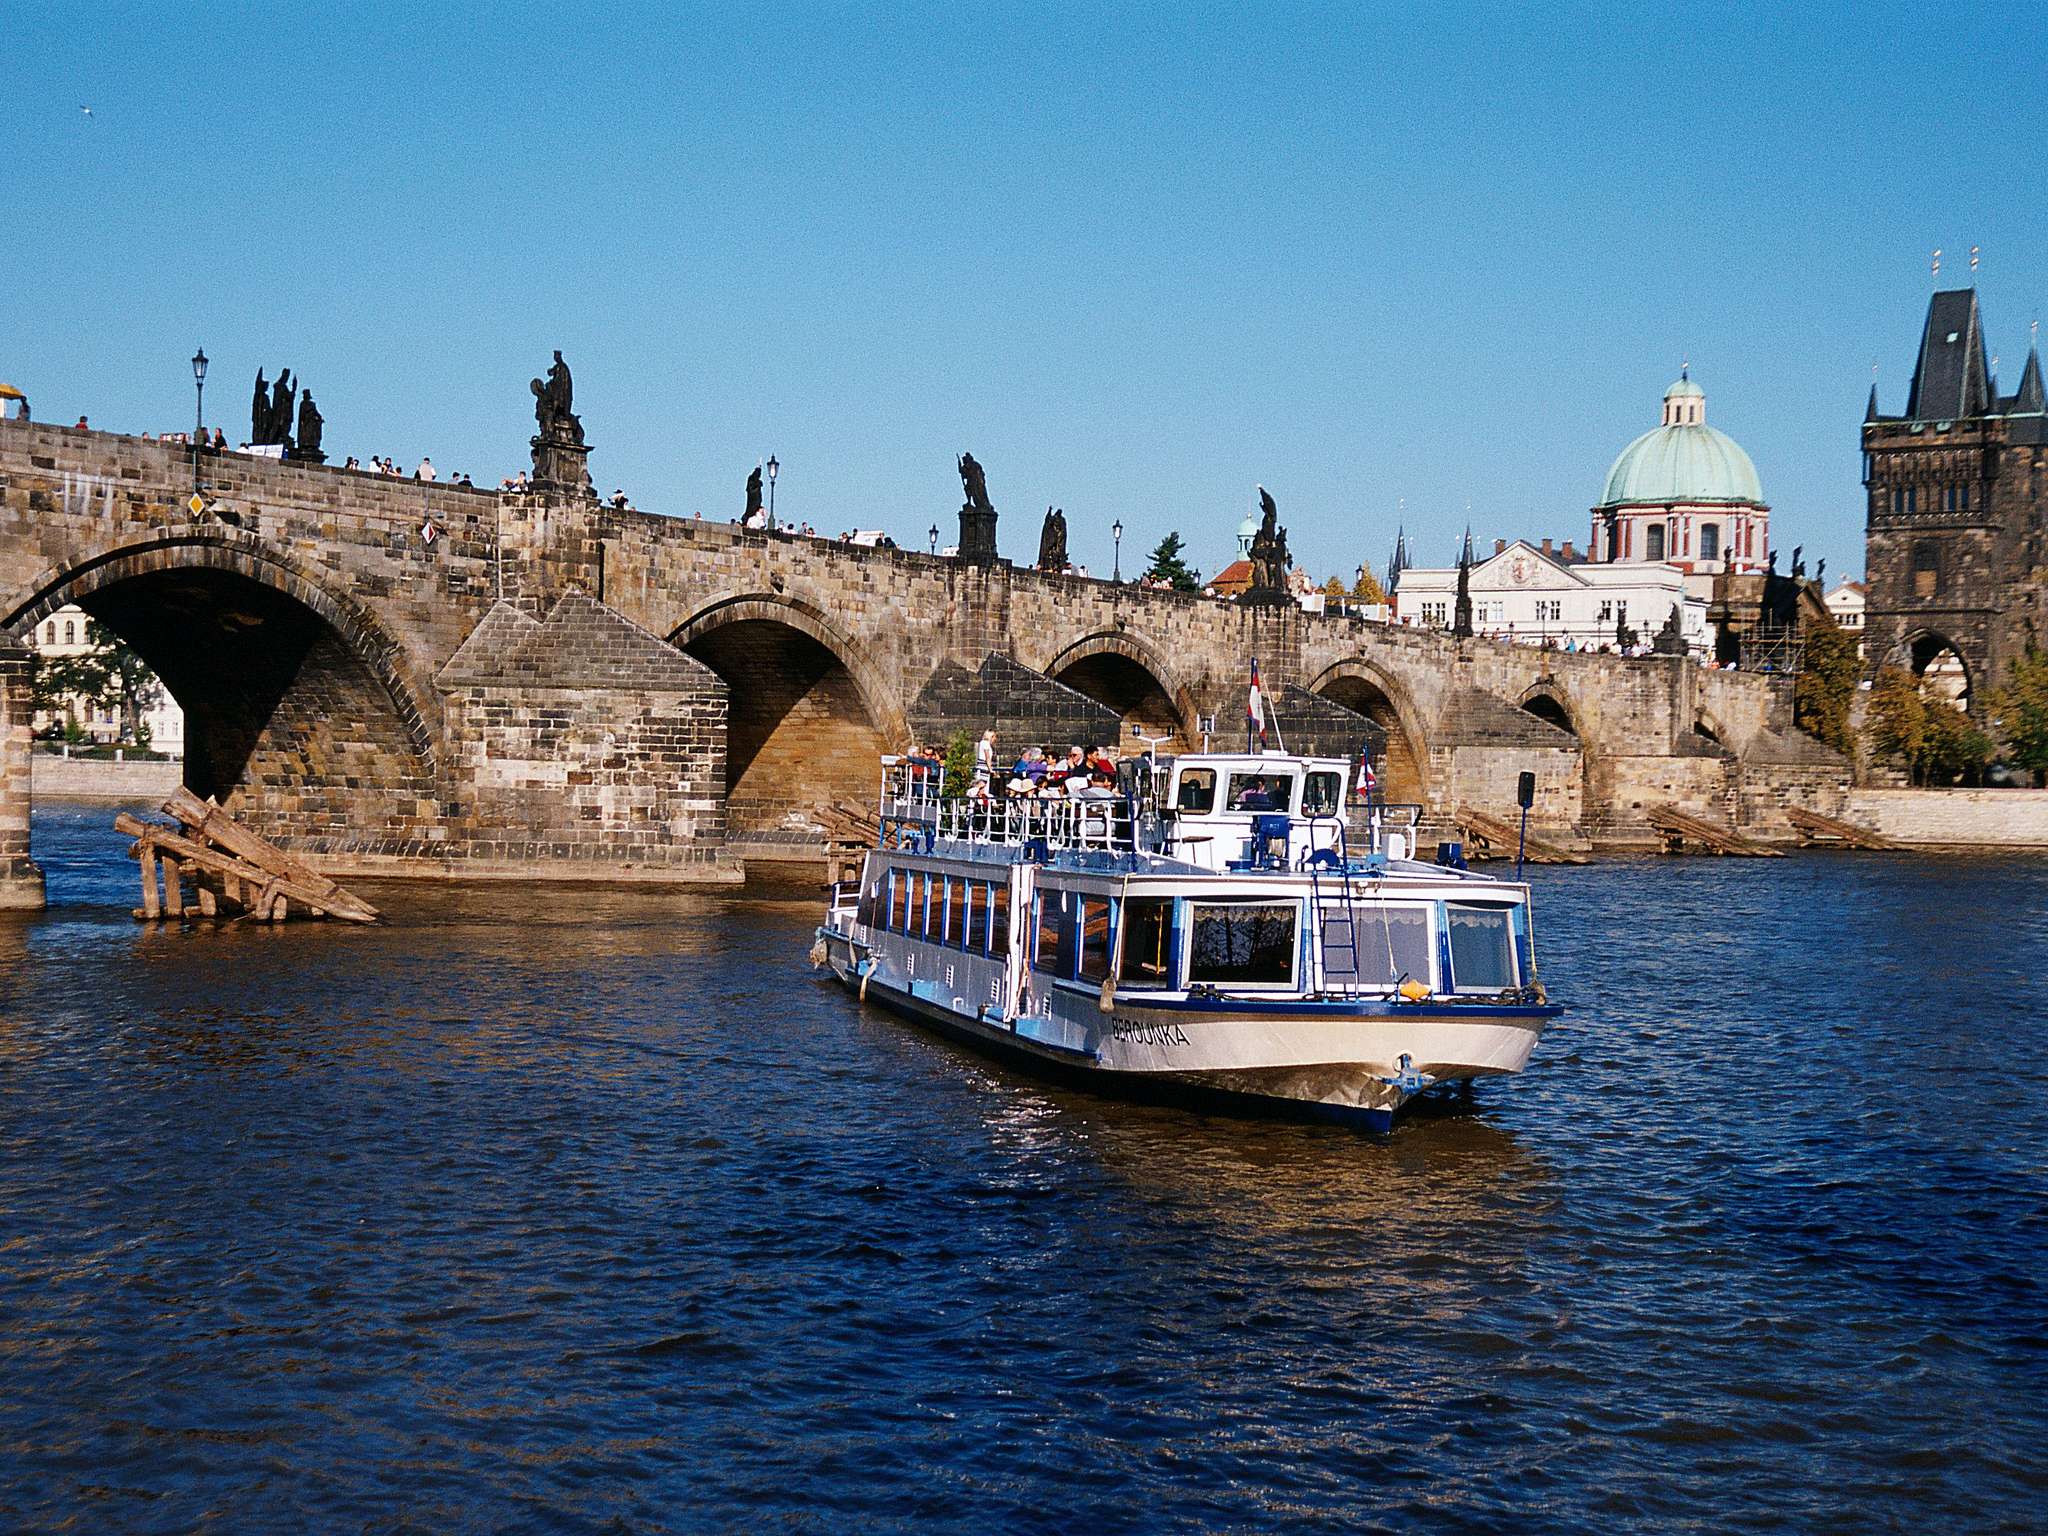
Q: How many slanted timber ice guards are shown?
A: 5